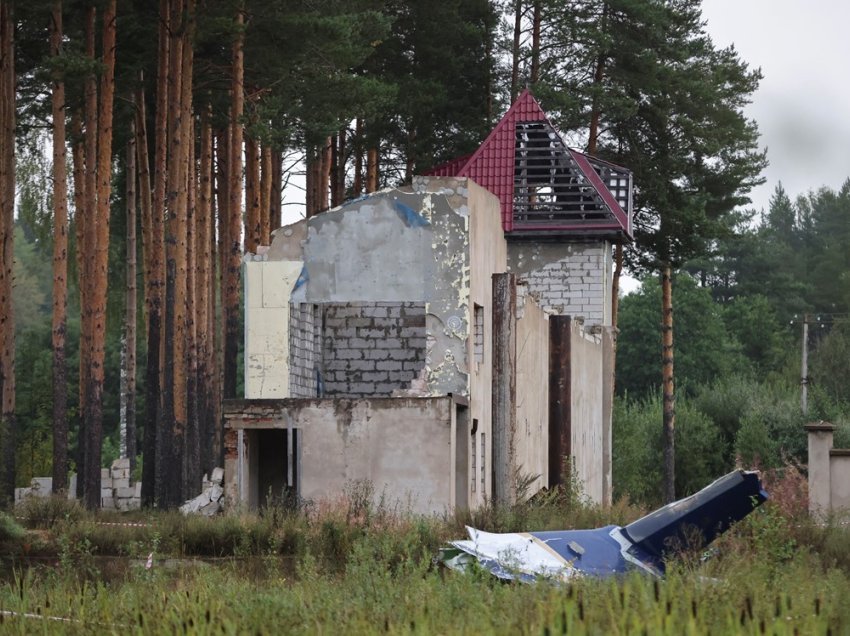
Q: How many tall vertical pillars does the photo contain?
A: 2